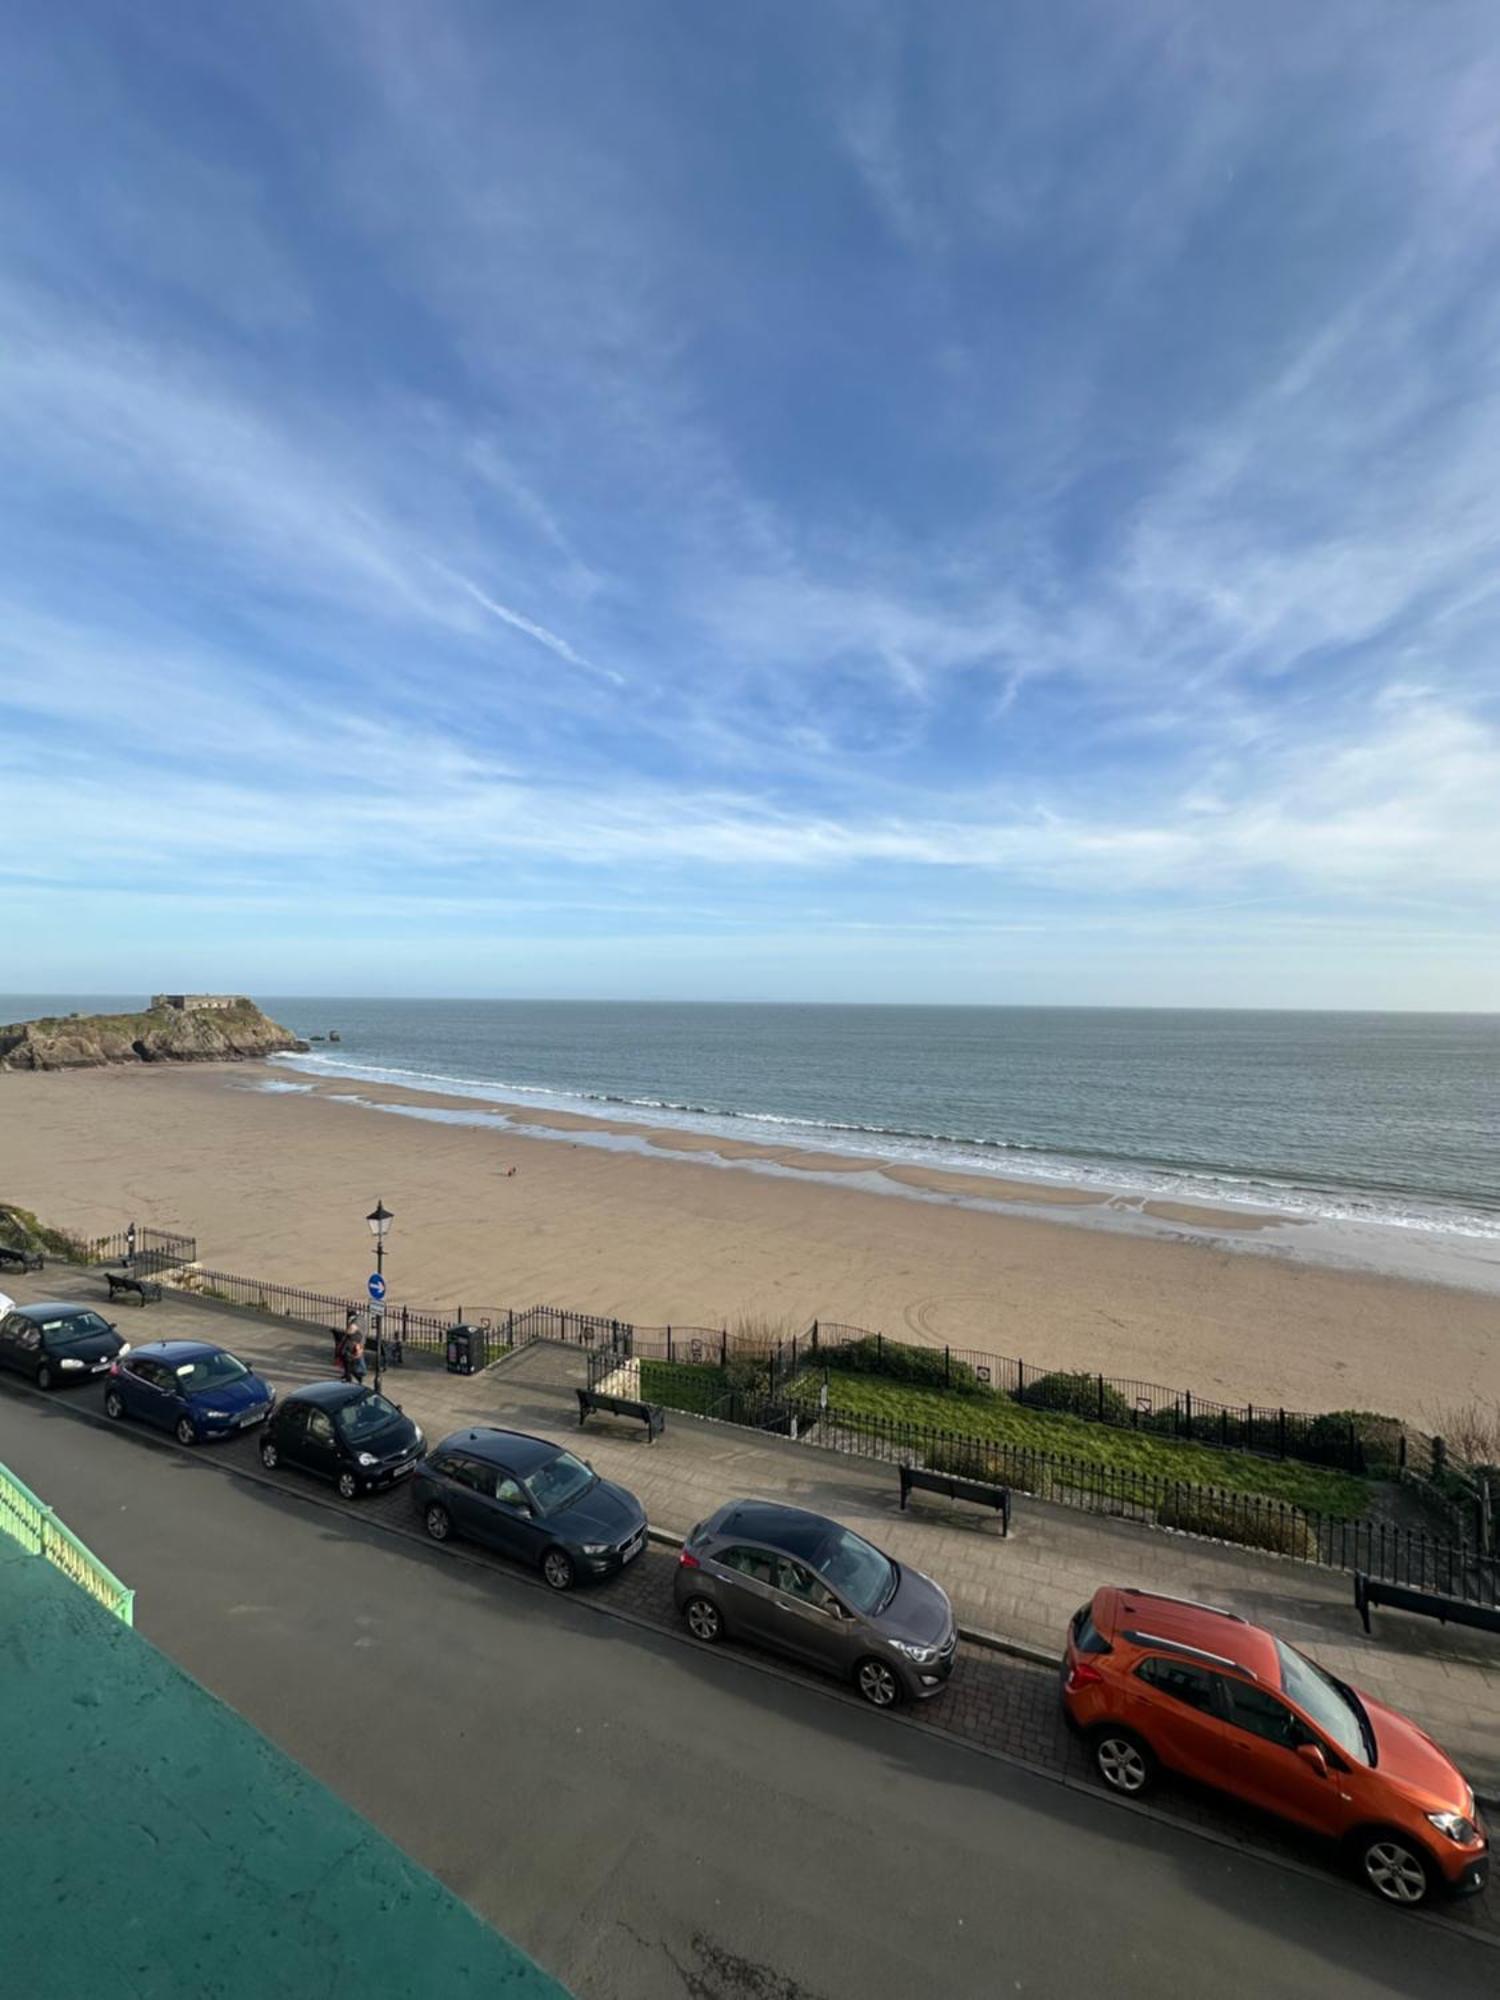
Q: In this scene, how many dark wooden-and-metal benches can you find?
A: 6